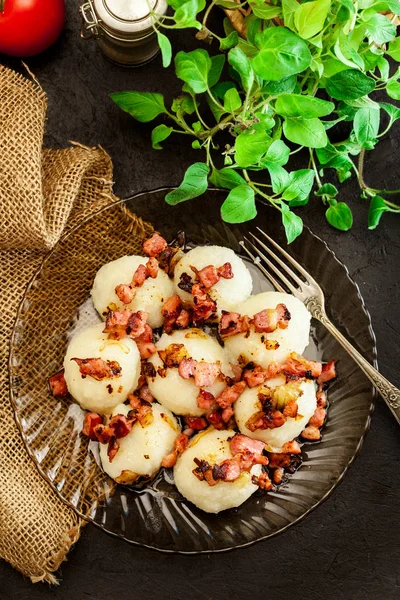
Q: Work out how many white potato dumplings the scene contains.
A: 8